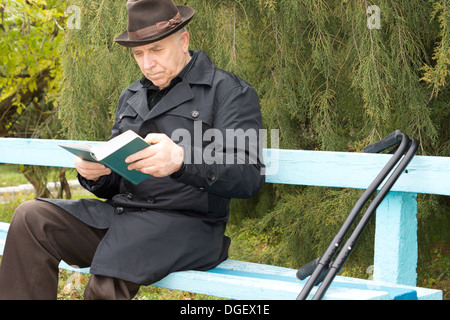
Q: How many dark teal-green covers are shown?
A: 1